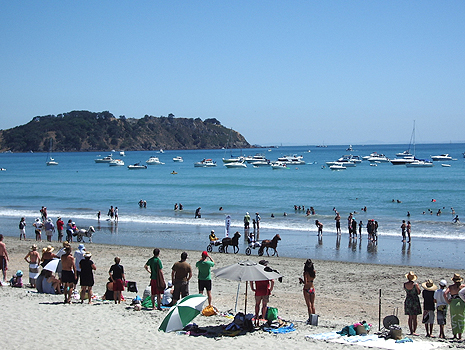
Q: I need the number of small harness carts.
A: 3